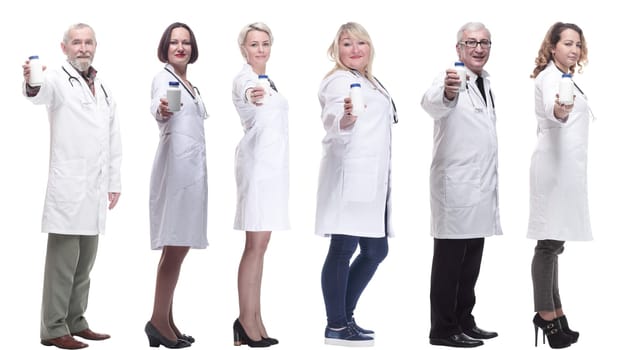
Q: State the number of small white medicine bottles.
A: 6